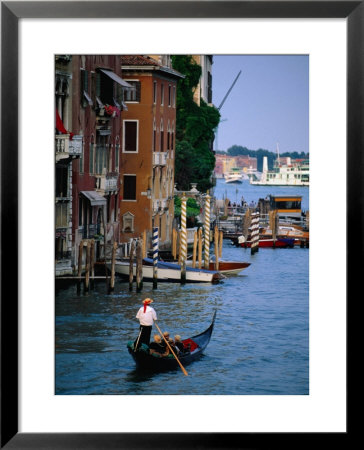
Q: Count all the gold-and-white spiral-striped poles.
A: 2